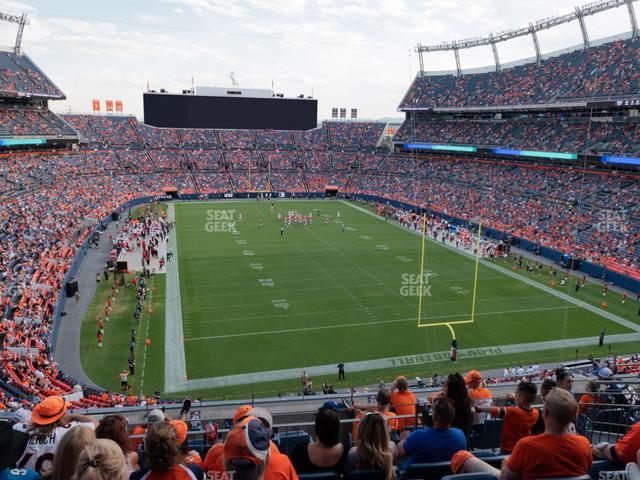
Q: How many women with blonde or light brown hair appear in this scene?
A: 3